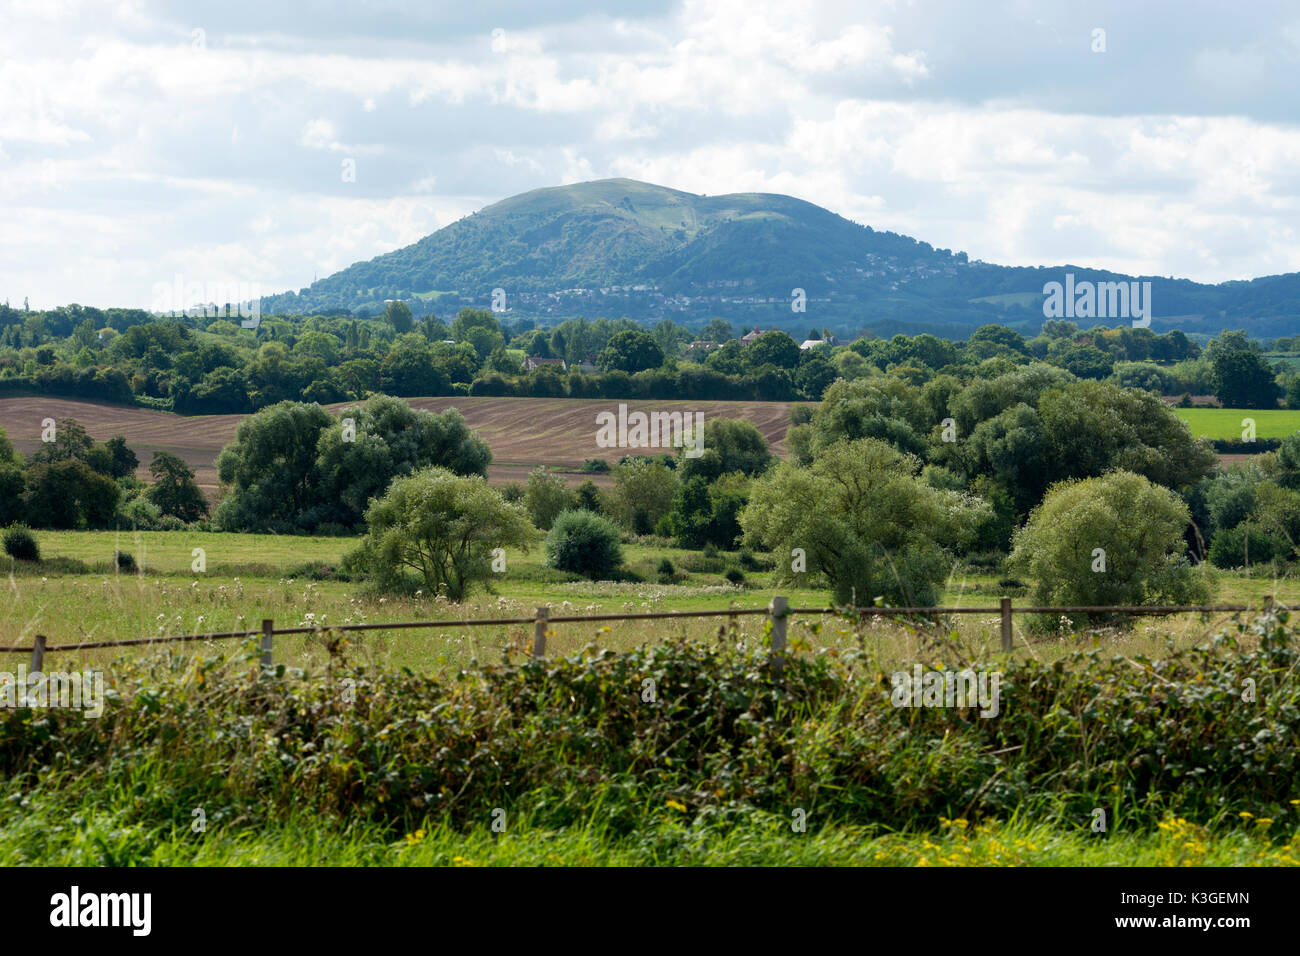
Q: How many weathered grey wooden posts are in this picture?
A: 6